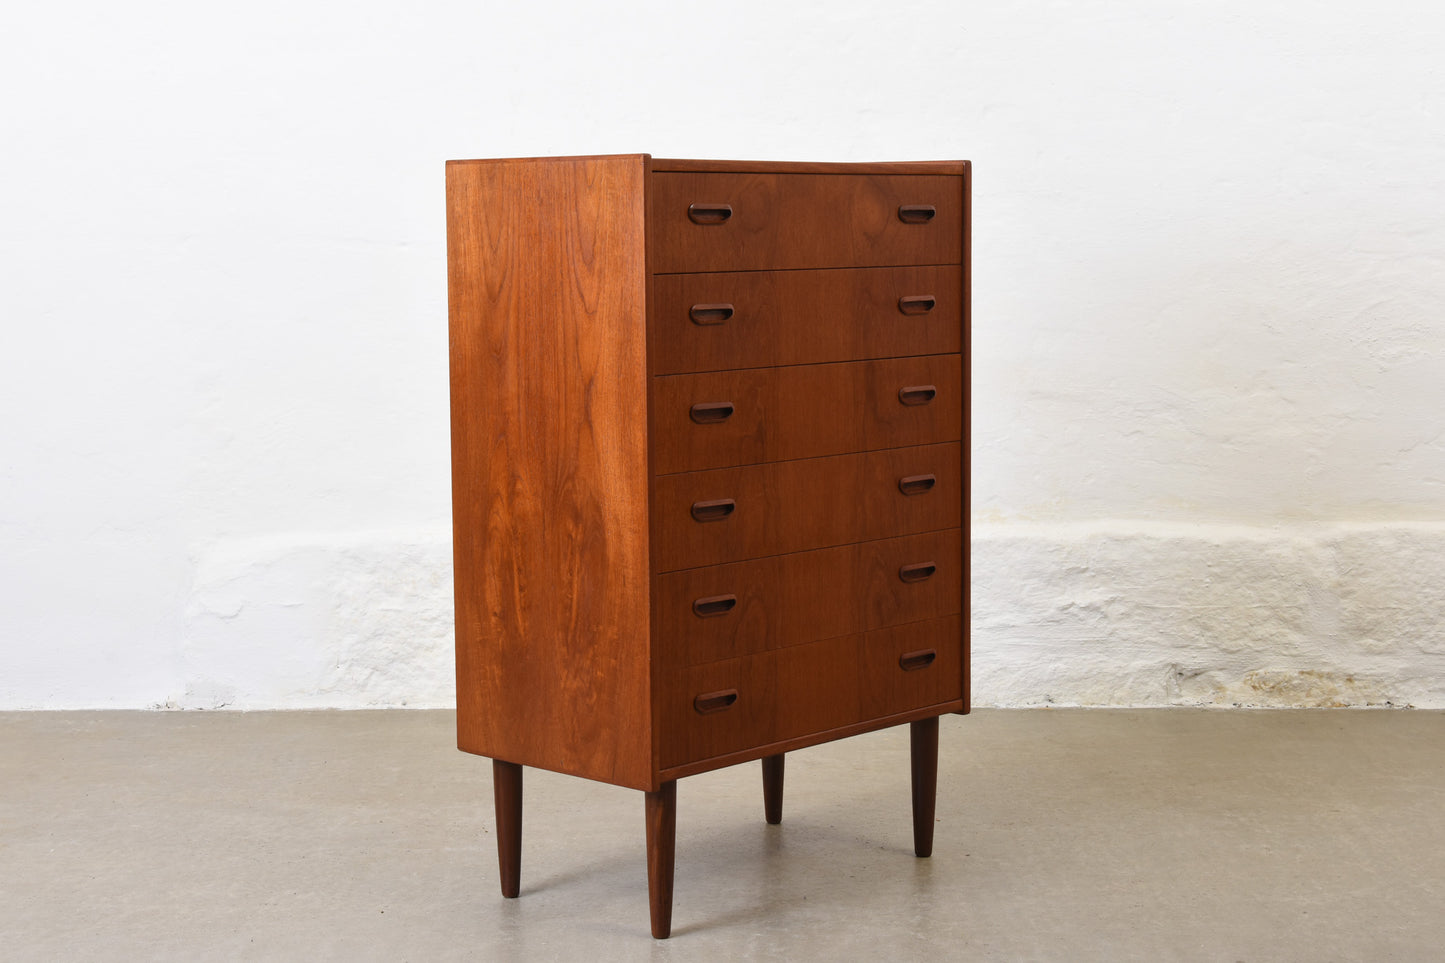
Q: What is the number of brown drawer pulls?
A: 12